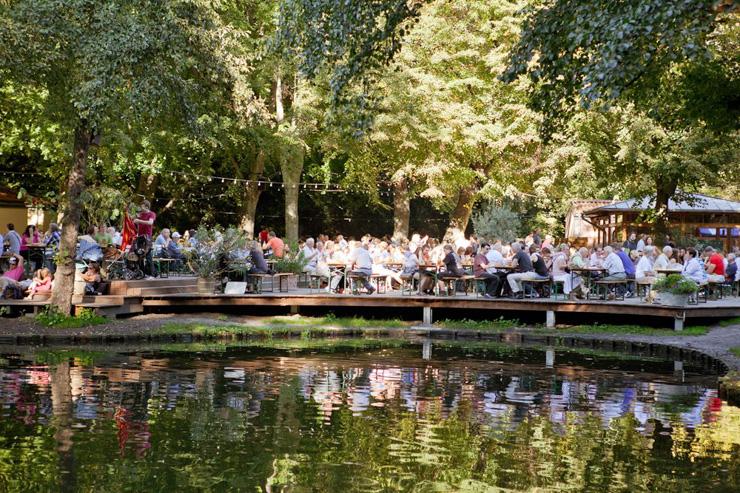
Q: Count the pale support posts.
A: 3